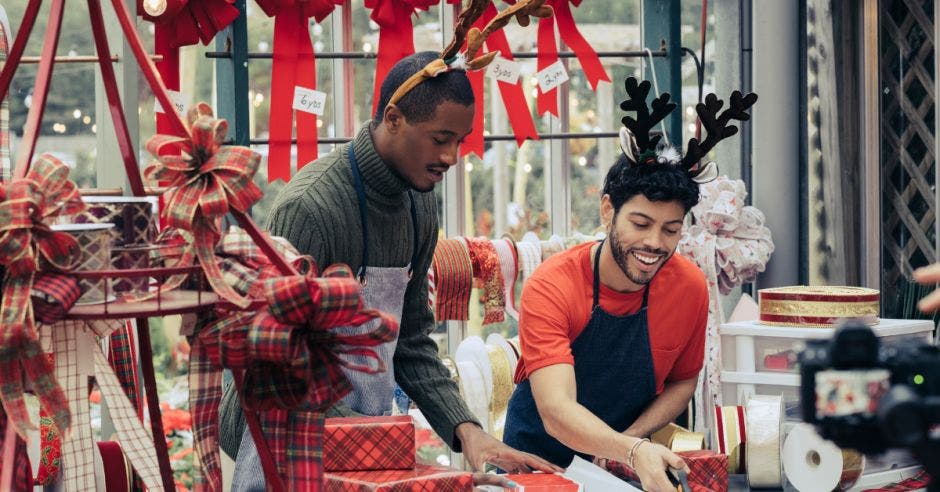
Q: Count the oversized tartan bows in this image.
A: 3